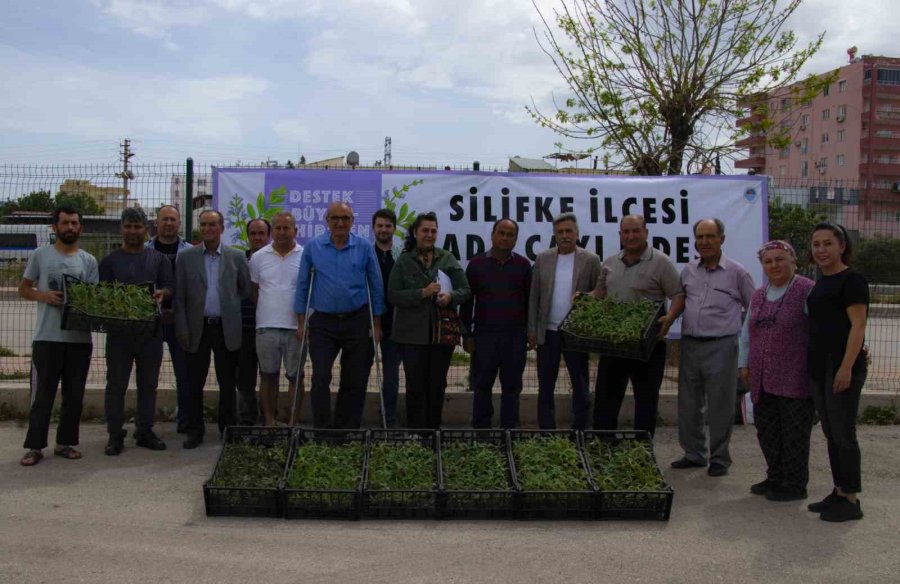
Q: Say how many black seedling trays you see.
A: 8